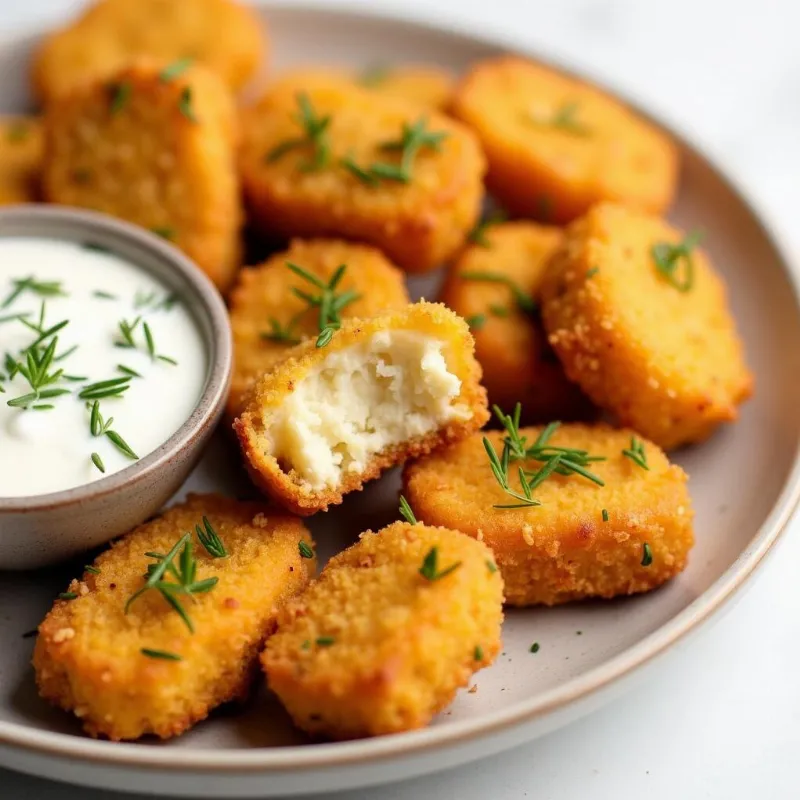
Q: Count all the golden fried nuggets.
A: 13